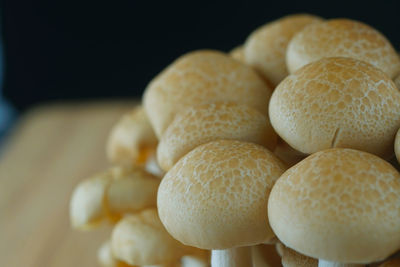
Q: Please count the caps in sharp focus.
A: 3